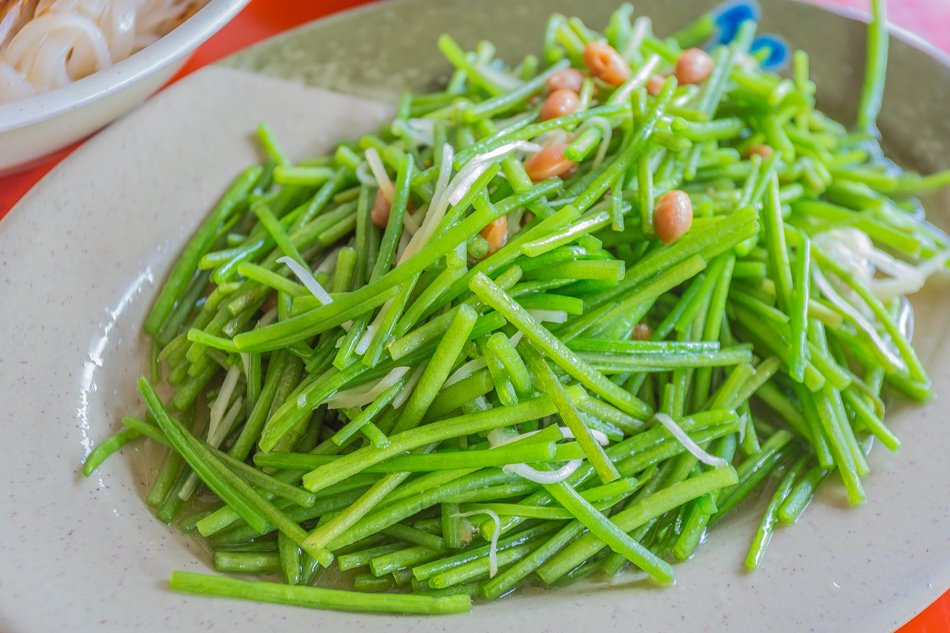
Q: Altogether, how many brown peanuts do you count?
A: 11